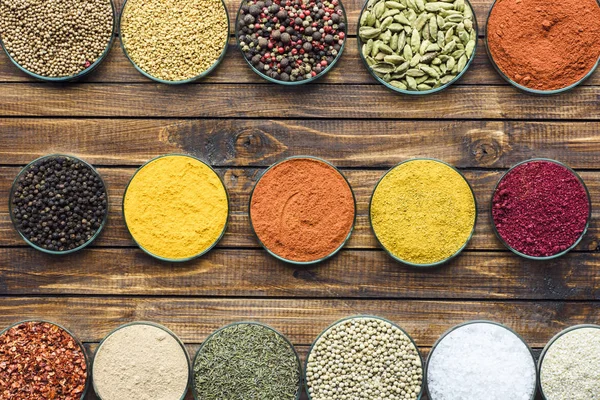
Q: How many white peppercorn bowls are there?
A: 1